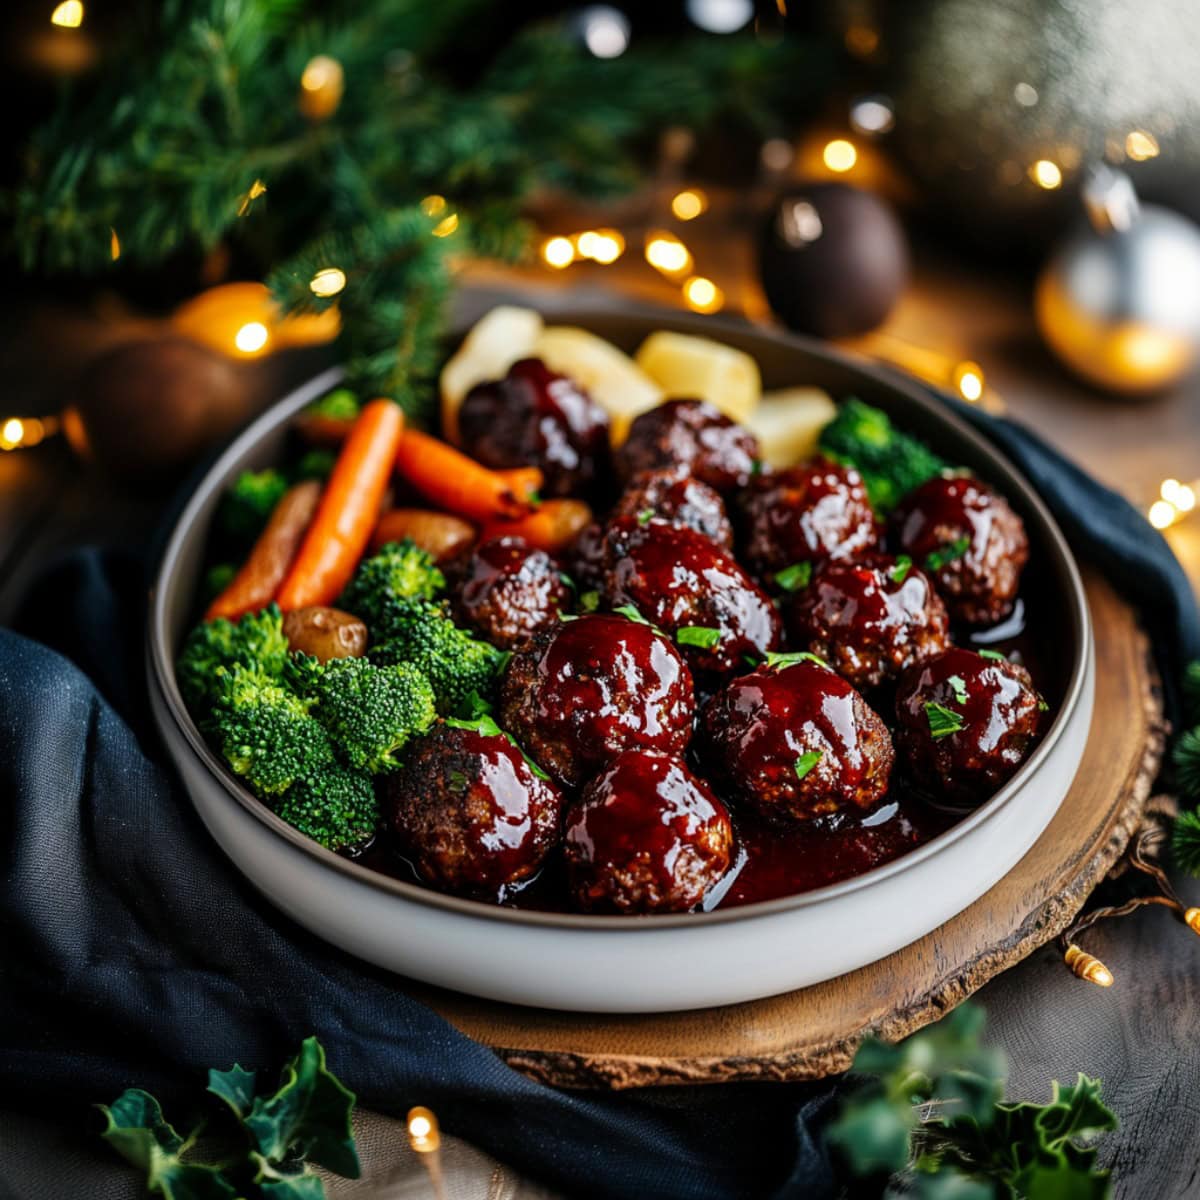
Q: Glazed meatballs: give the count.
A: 13